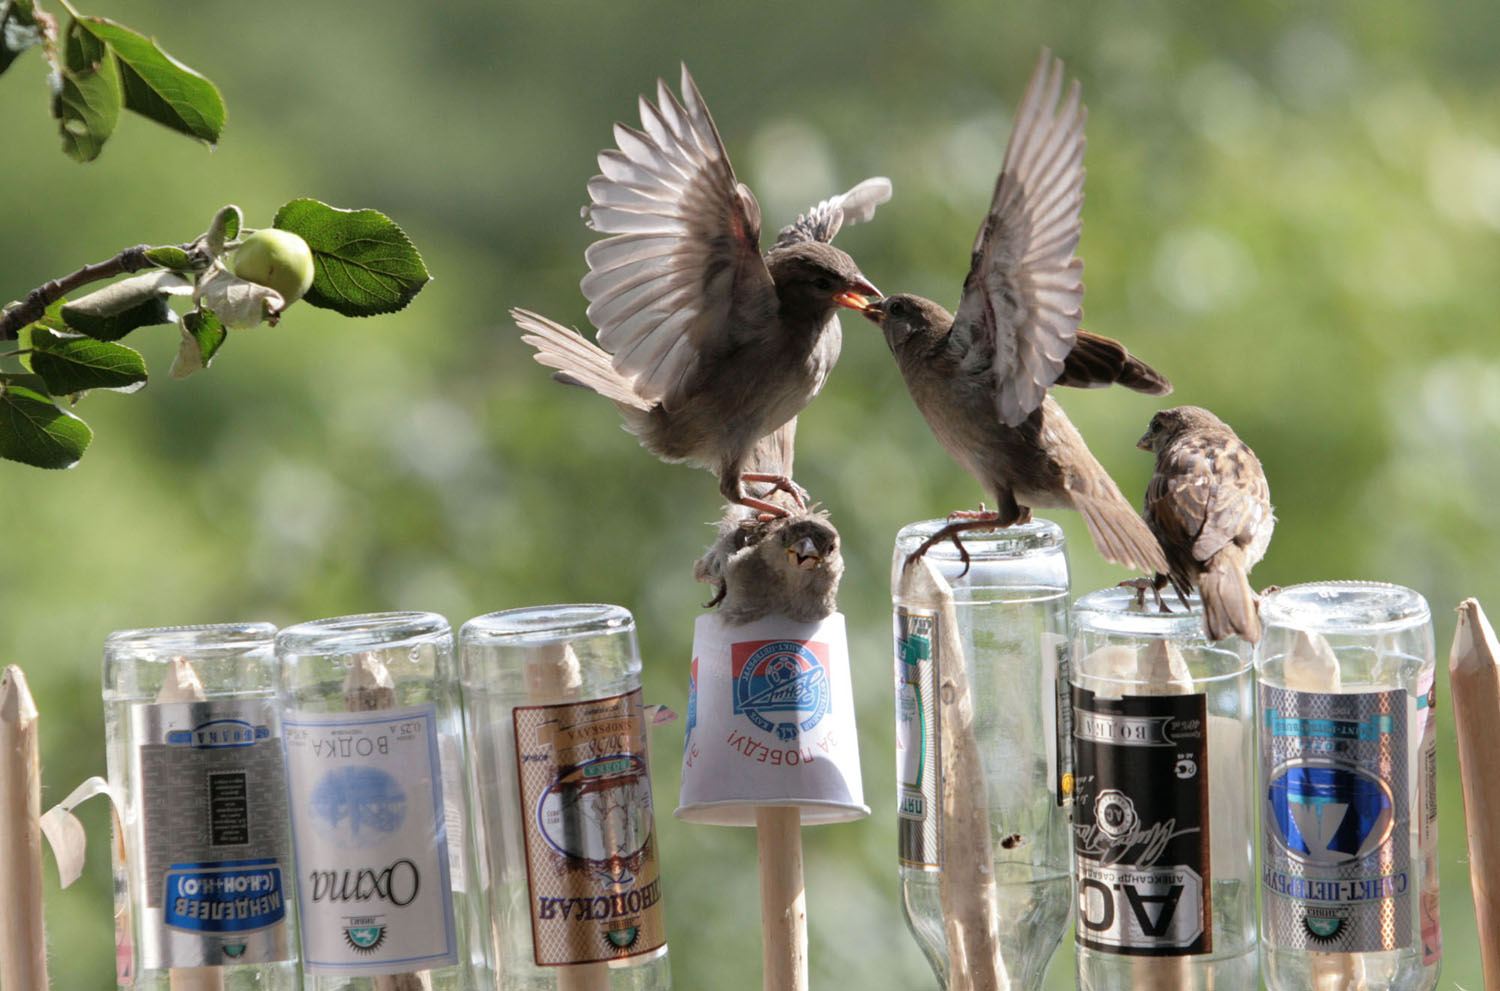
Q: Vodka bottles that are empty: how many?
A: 6